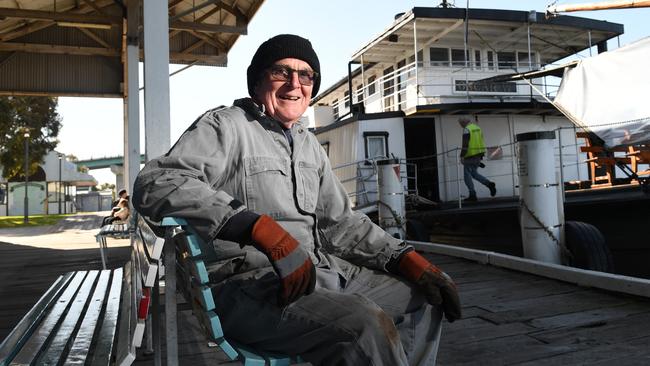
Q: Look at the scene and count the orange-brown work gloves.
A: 2